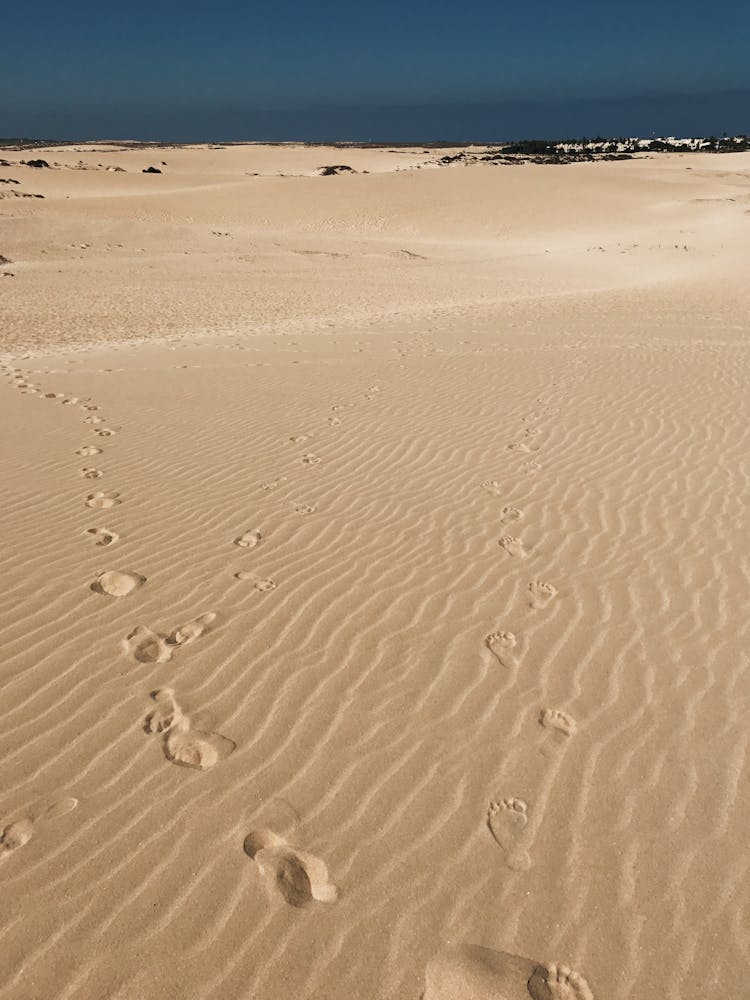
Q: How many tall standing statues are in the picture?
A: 0